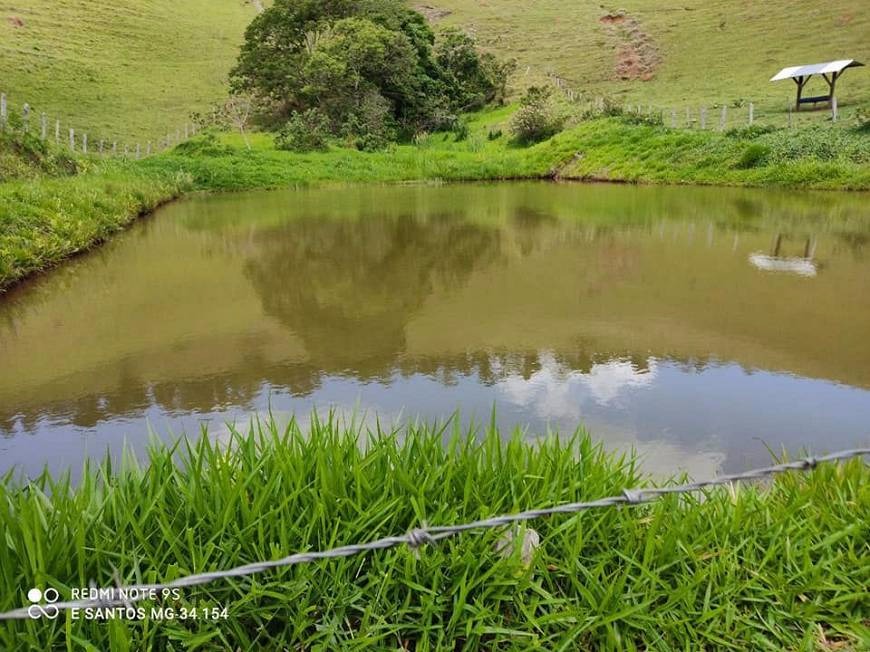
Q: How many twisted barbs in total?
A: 4